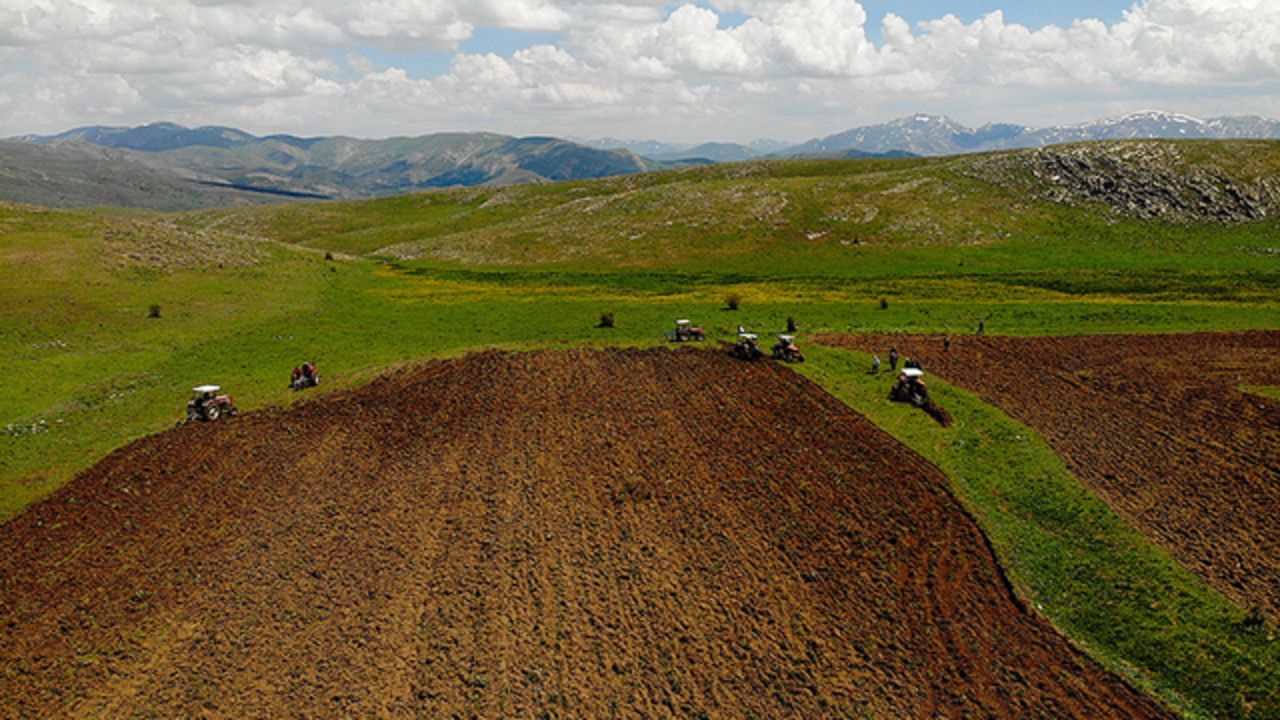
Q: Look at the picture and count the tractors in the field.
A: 6